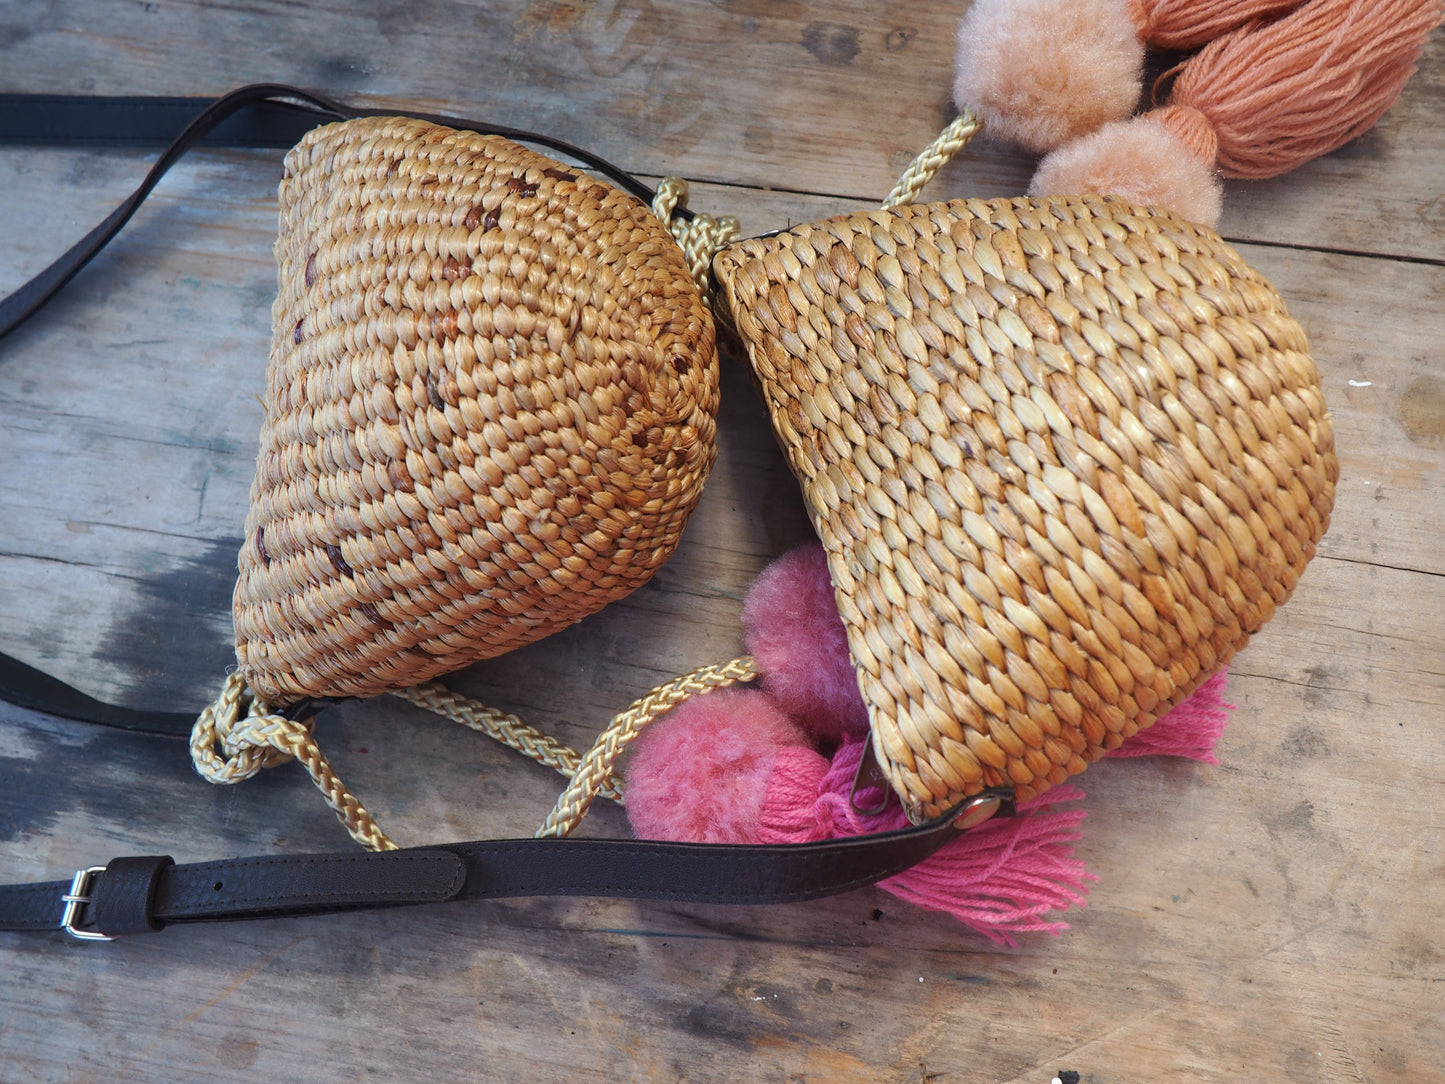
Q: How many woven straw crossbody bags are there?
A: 2